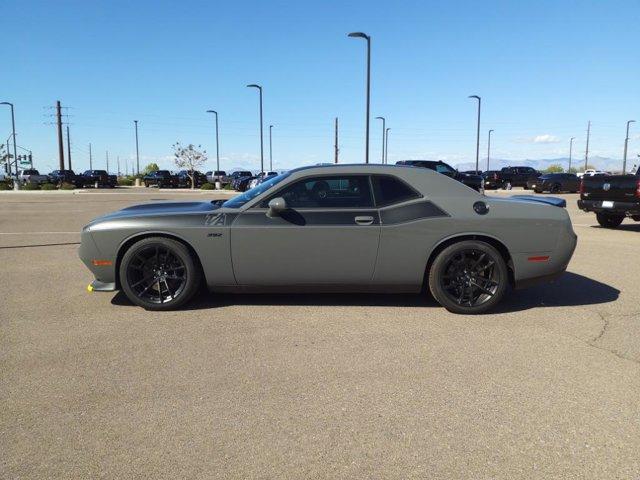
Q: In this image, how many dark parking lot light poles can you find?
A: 12